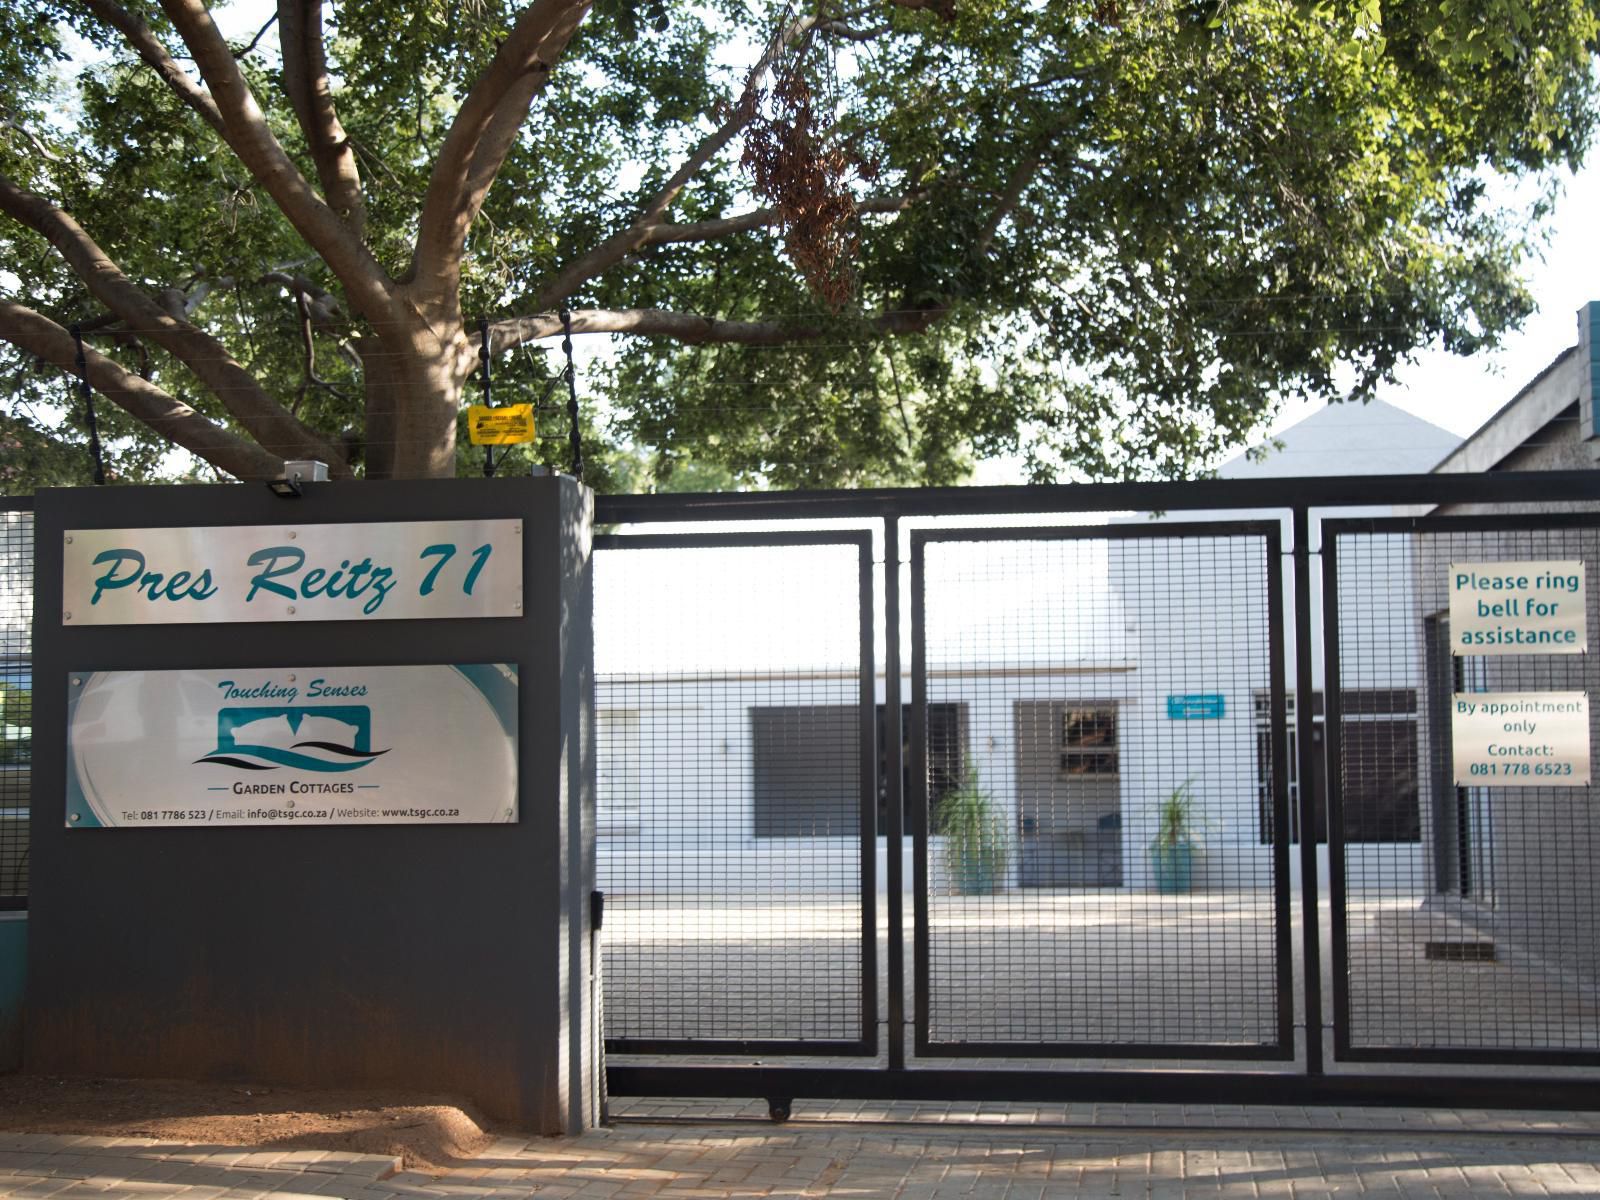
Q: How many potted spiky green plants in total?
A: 2